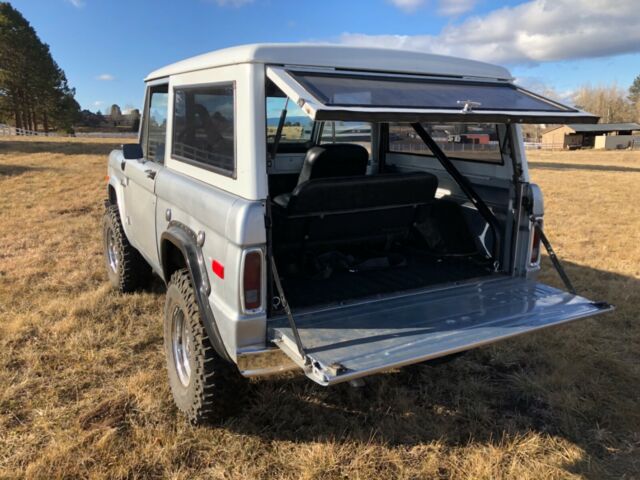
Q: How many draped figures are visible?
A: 0